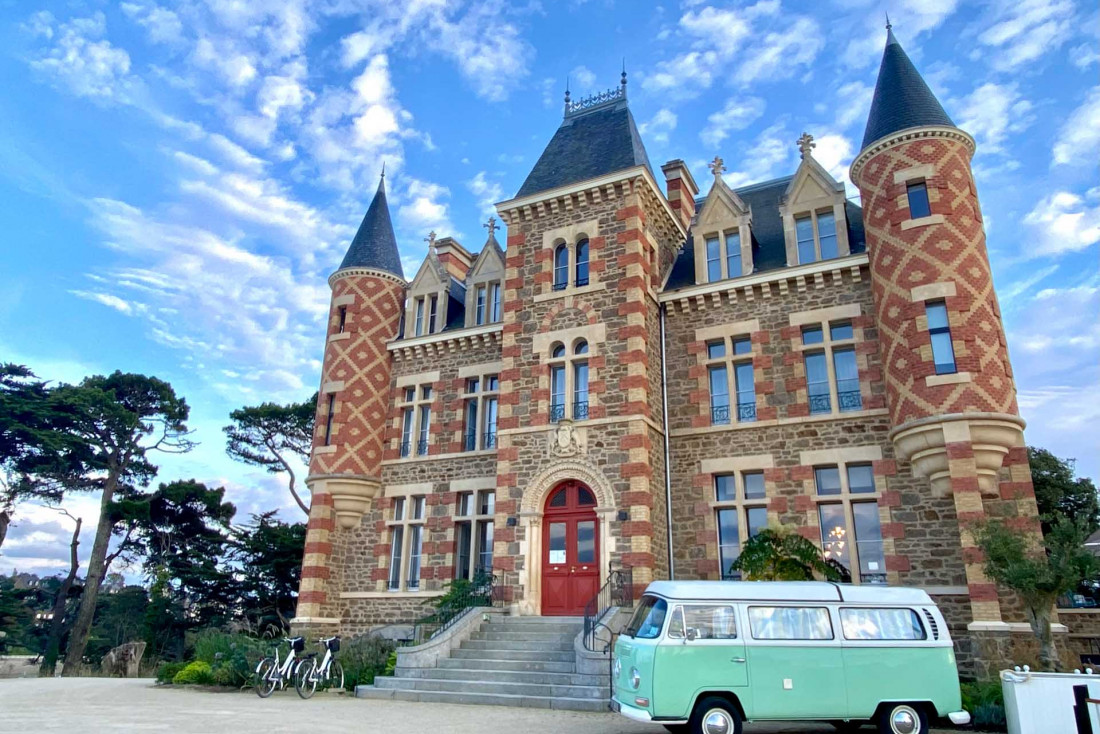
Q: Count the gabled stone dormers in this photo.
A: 4